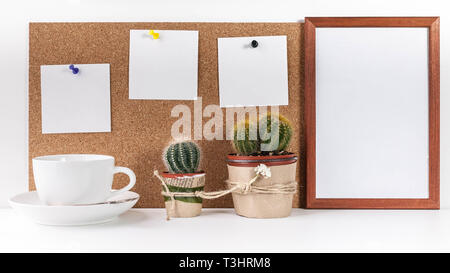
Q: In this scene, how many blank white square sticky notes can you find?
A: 3